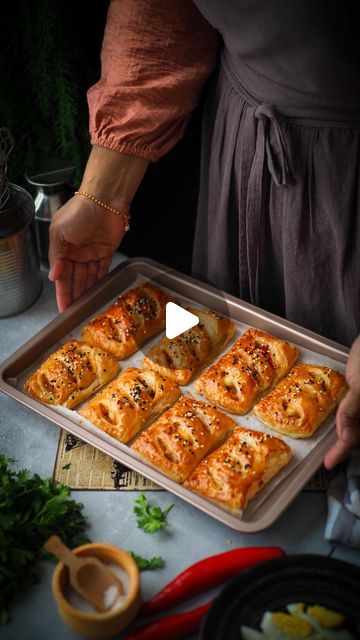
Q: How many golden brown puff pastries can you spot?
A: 8